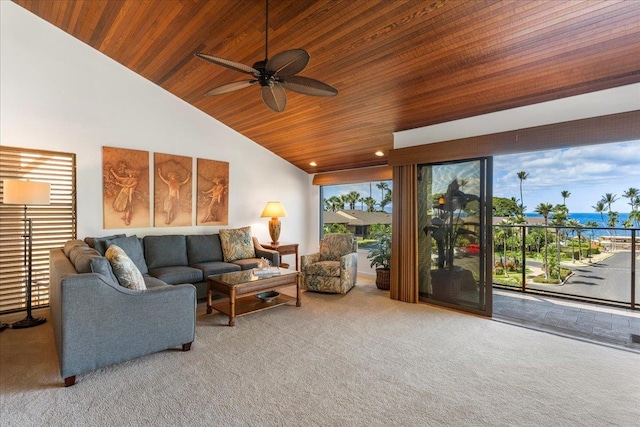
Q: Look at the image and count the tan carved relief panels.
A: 3